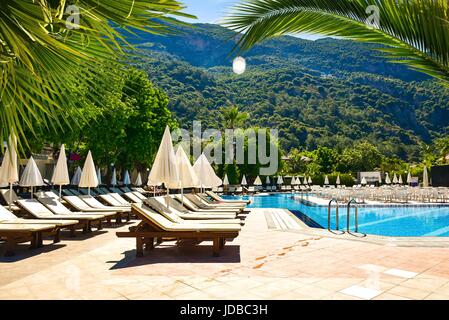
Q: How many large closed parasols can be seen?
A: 7